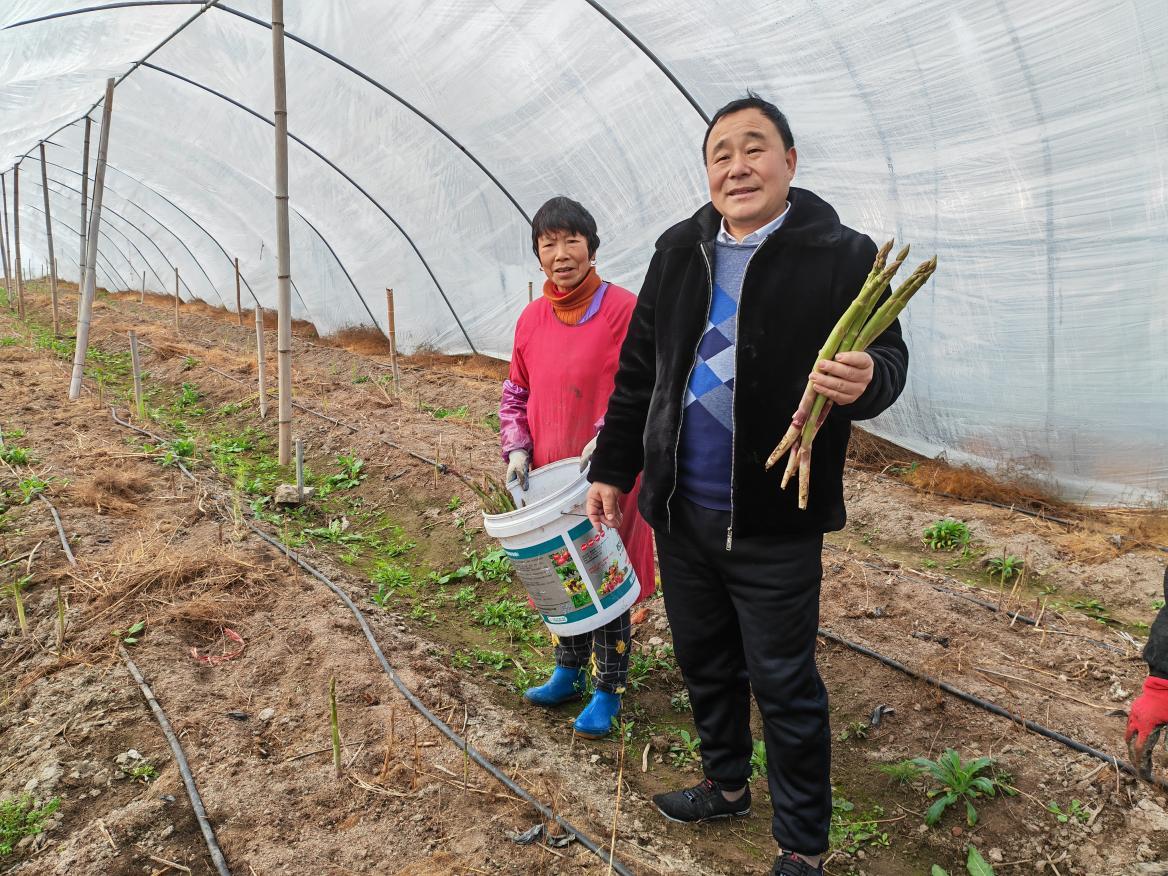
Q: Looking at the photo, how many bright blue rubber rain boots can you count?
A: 2